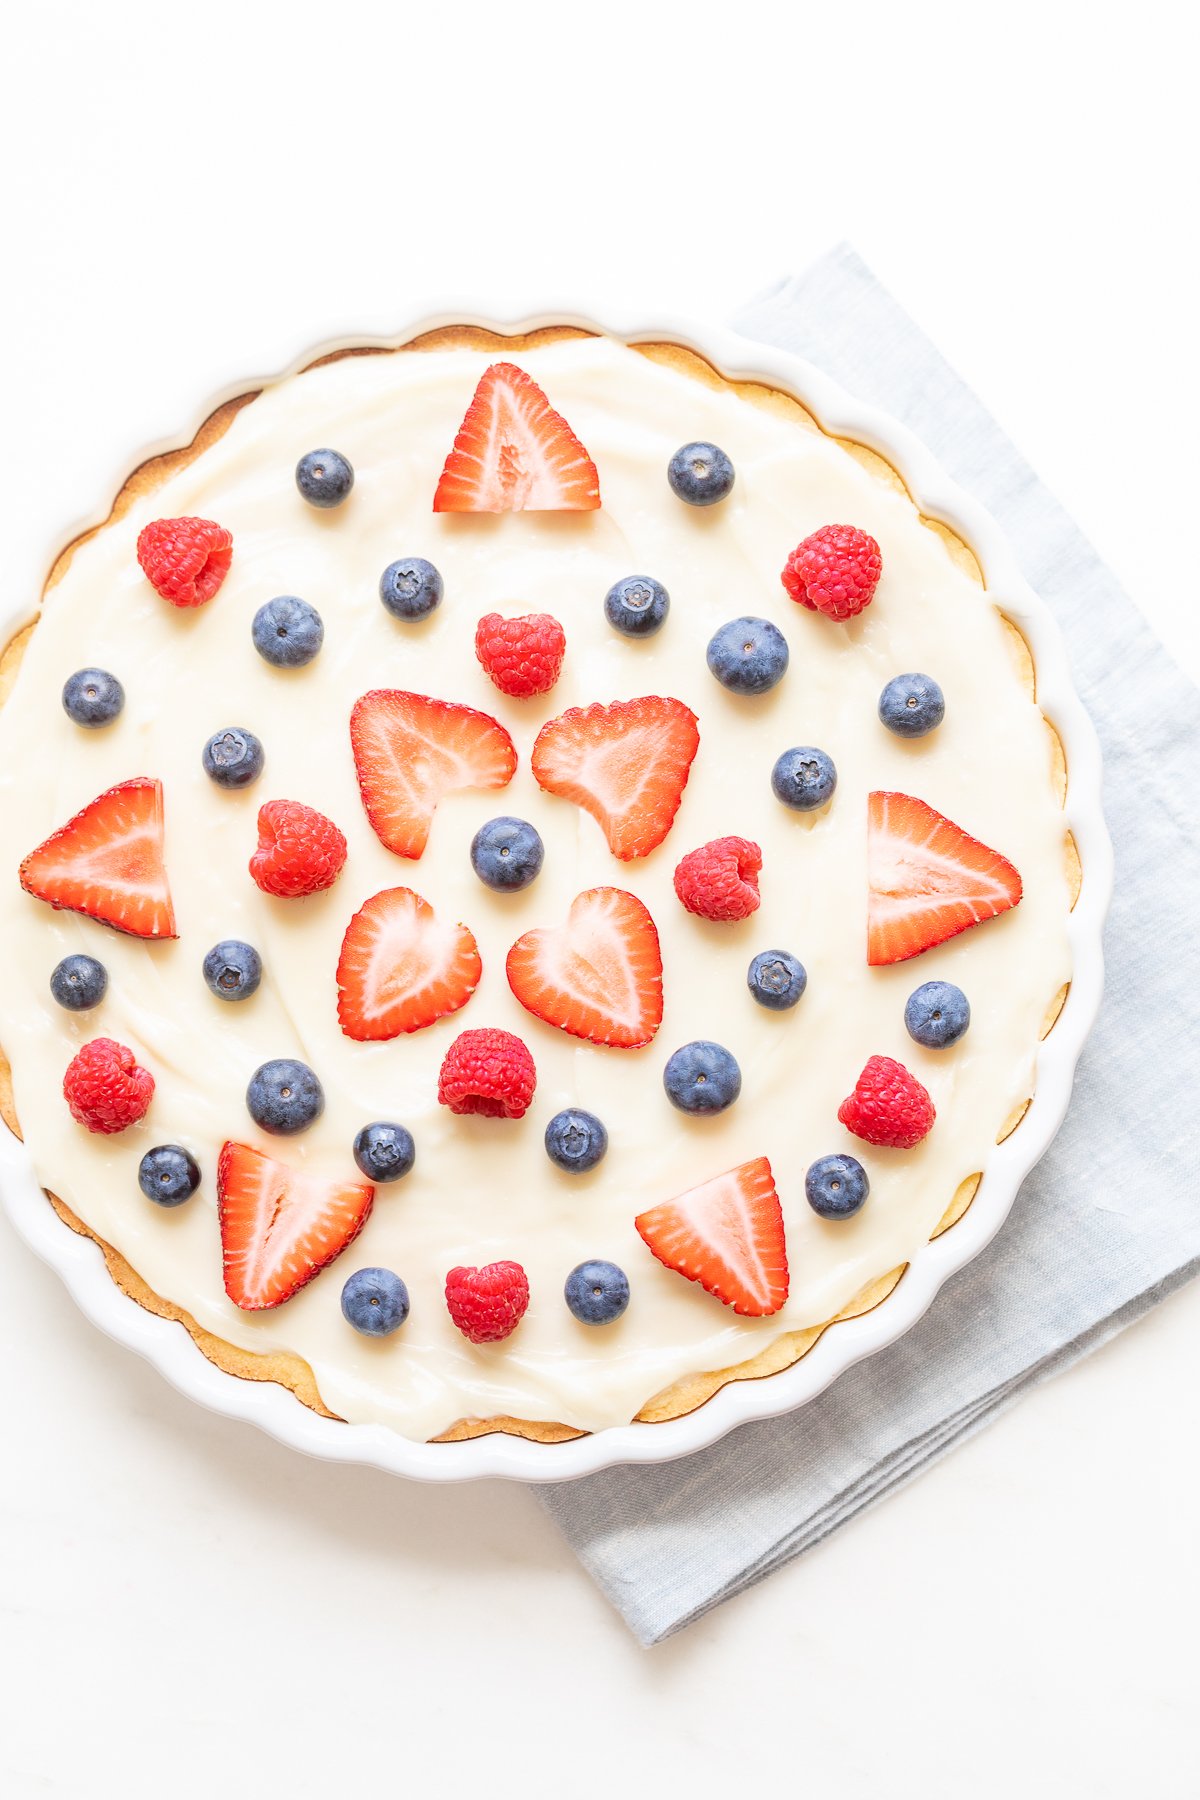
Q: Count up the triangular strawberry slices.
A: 5